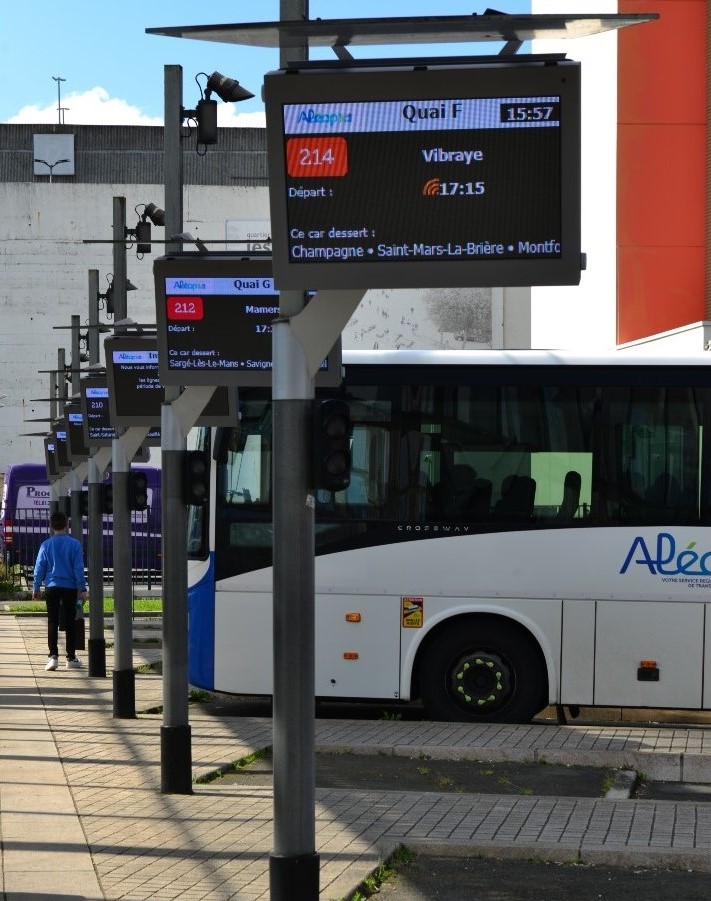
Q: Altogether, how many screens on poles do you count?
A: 7